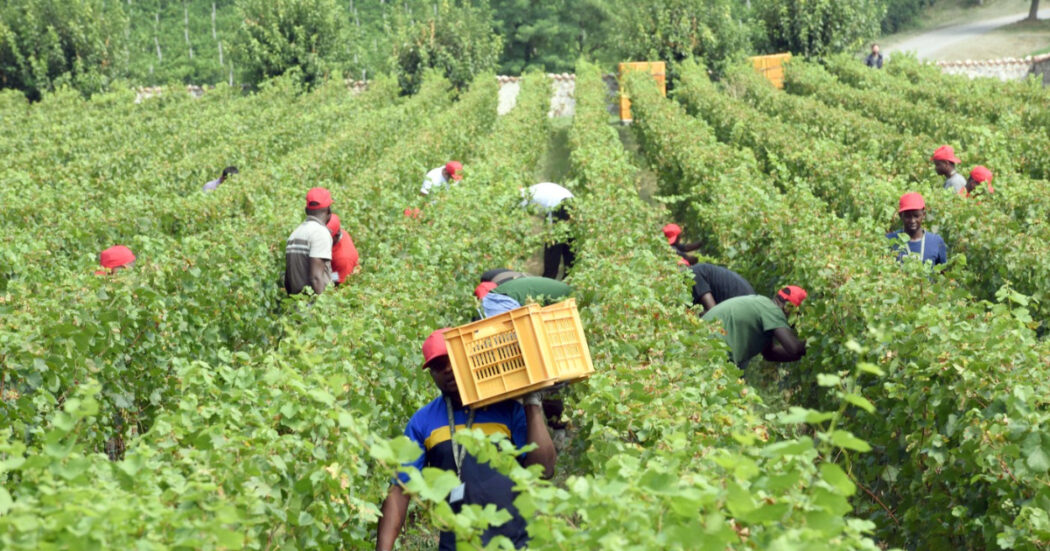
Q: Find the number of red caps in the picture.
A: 12